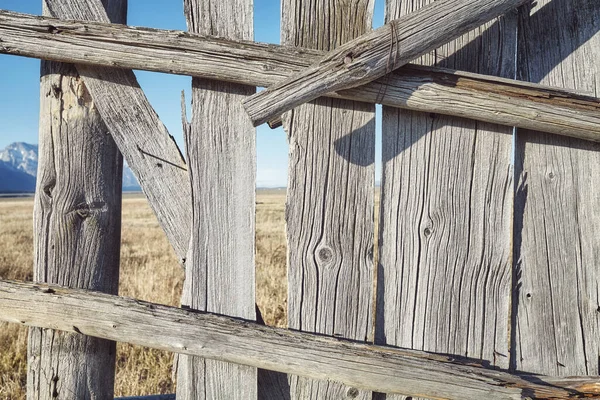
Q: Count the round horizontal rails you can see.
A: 2